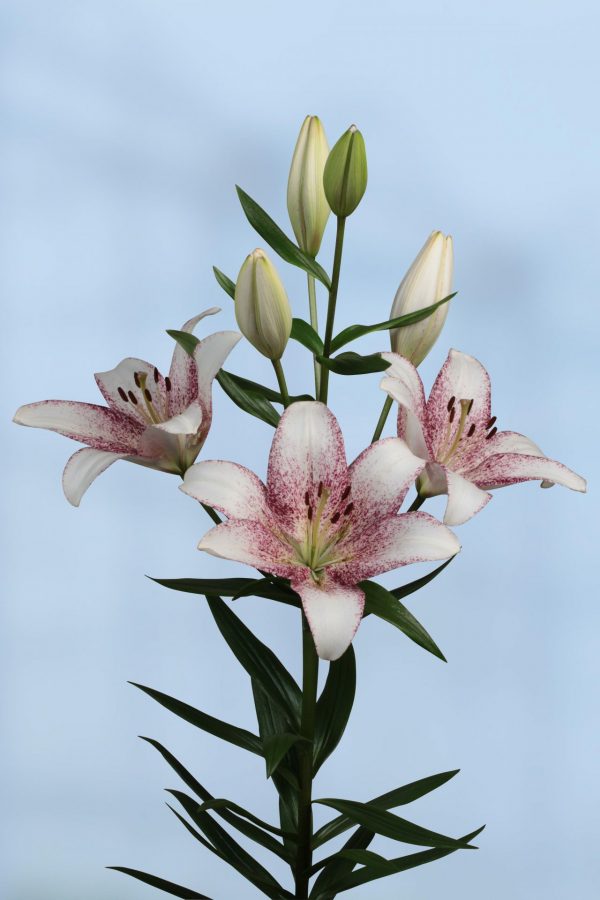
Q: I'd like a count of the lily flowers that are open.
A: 3